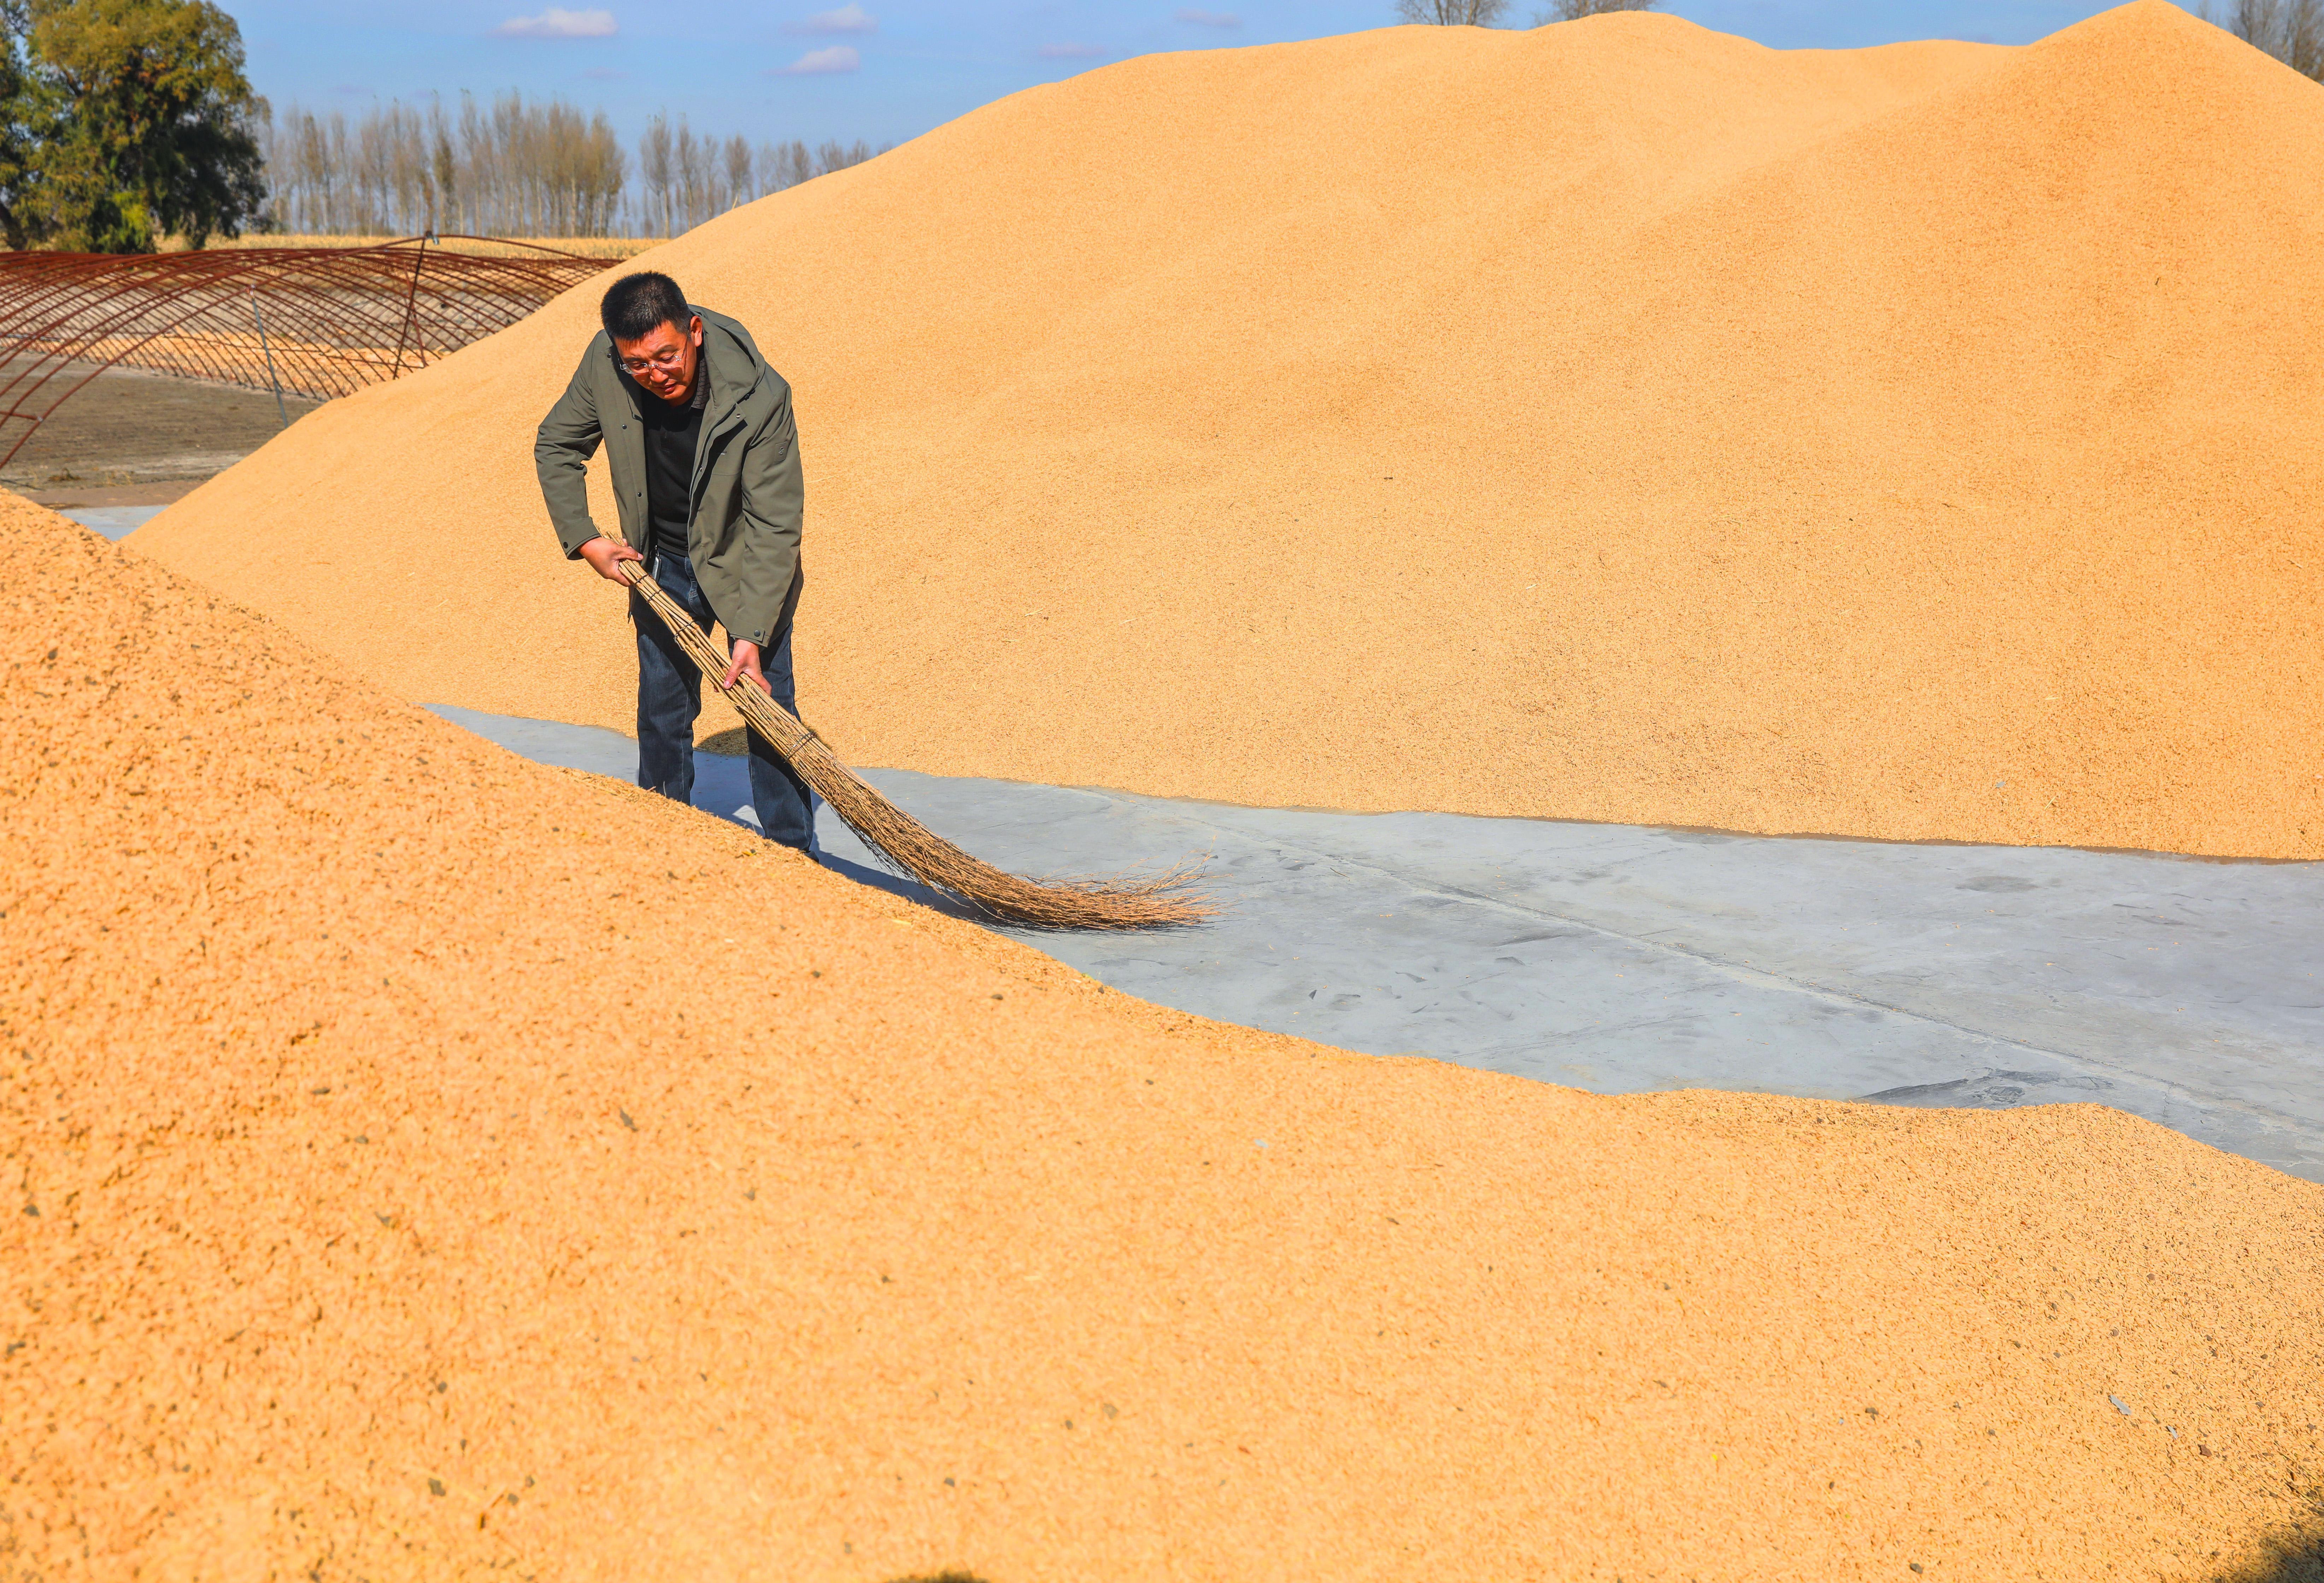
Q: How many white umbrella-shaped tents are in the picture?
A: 0